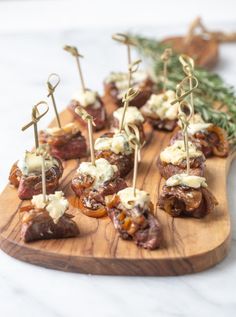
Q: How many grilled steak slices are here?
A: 13